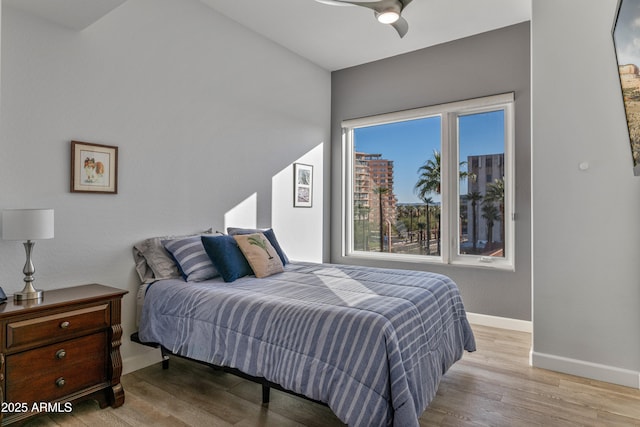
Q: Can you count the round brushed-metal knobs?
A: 3